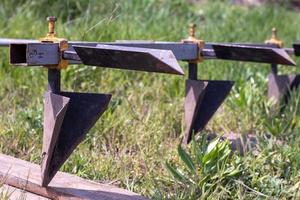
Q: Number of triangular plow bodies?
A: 3